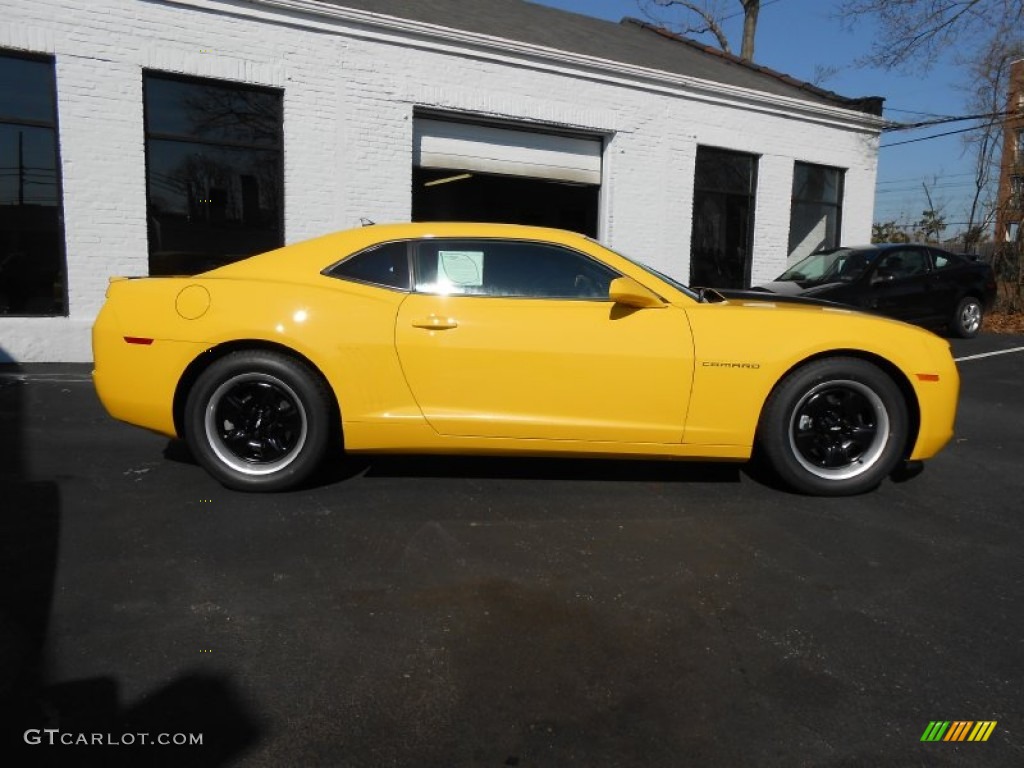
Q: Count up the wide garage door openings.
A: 1